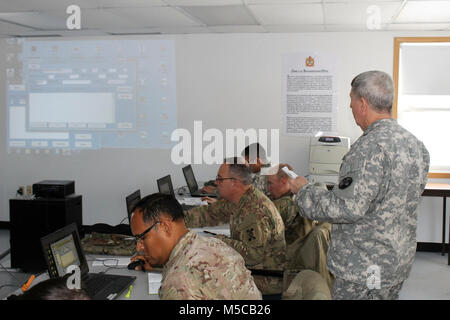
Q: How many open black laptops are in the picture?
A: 4